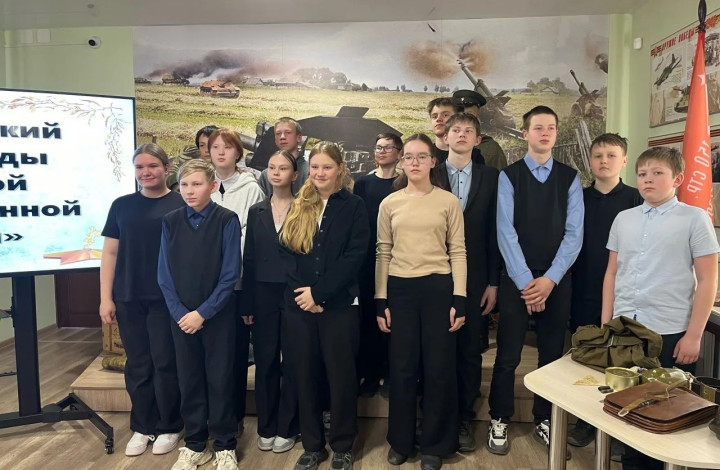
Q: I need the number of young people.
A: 14